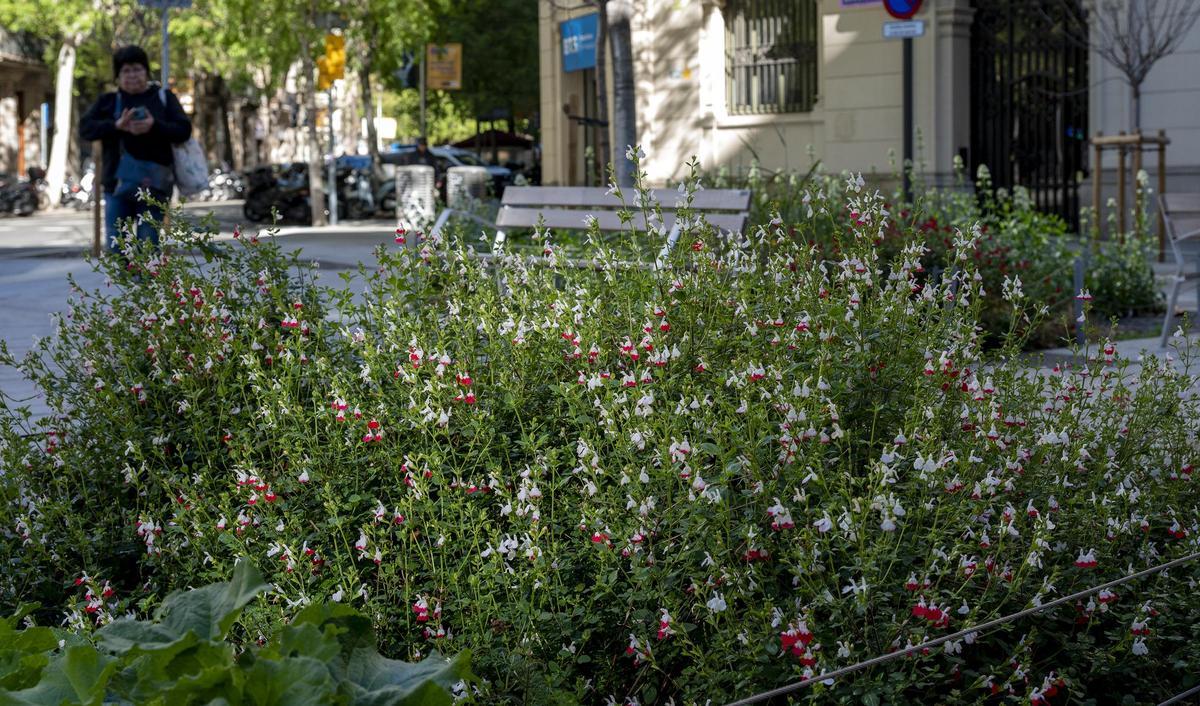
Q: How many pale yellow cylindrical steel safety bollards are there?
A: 0